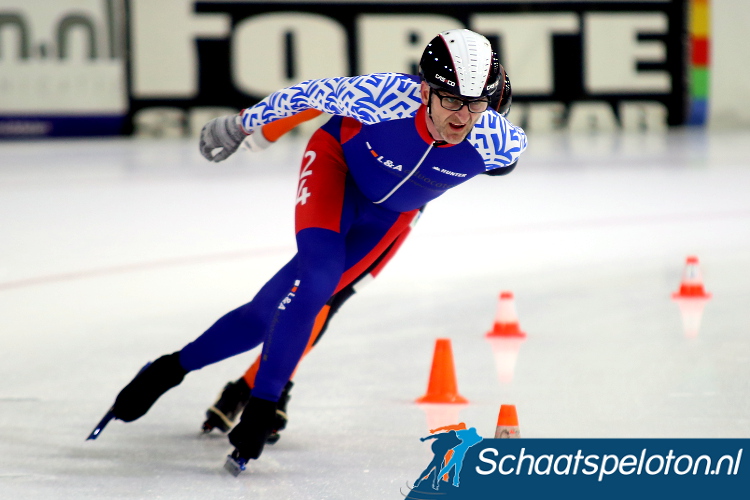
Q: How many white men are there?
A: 1